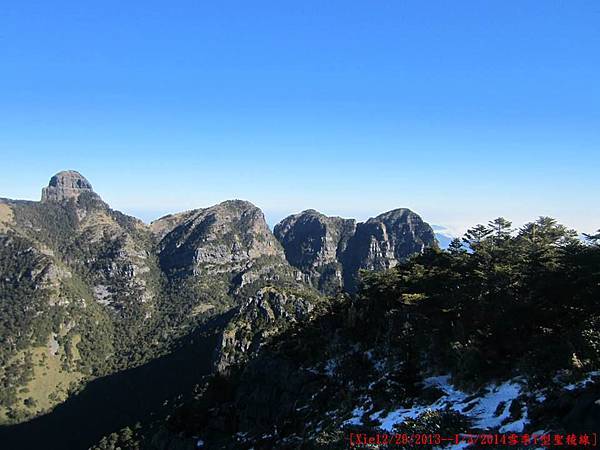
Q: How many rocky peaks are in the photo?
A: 4